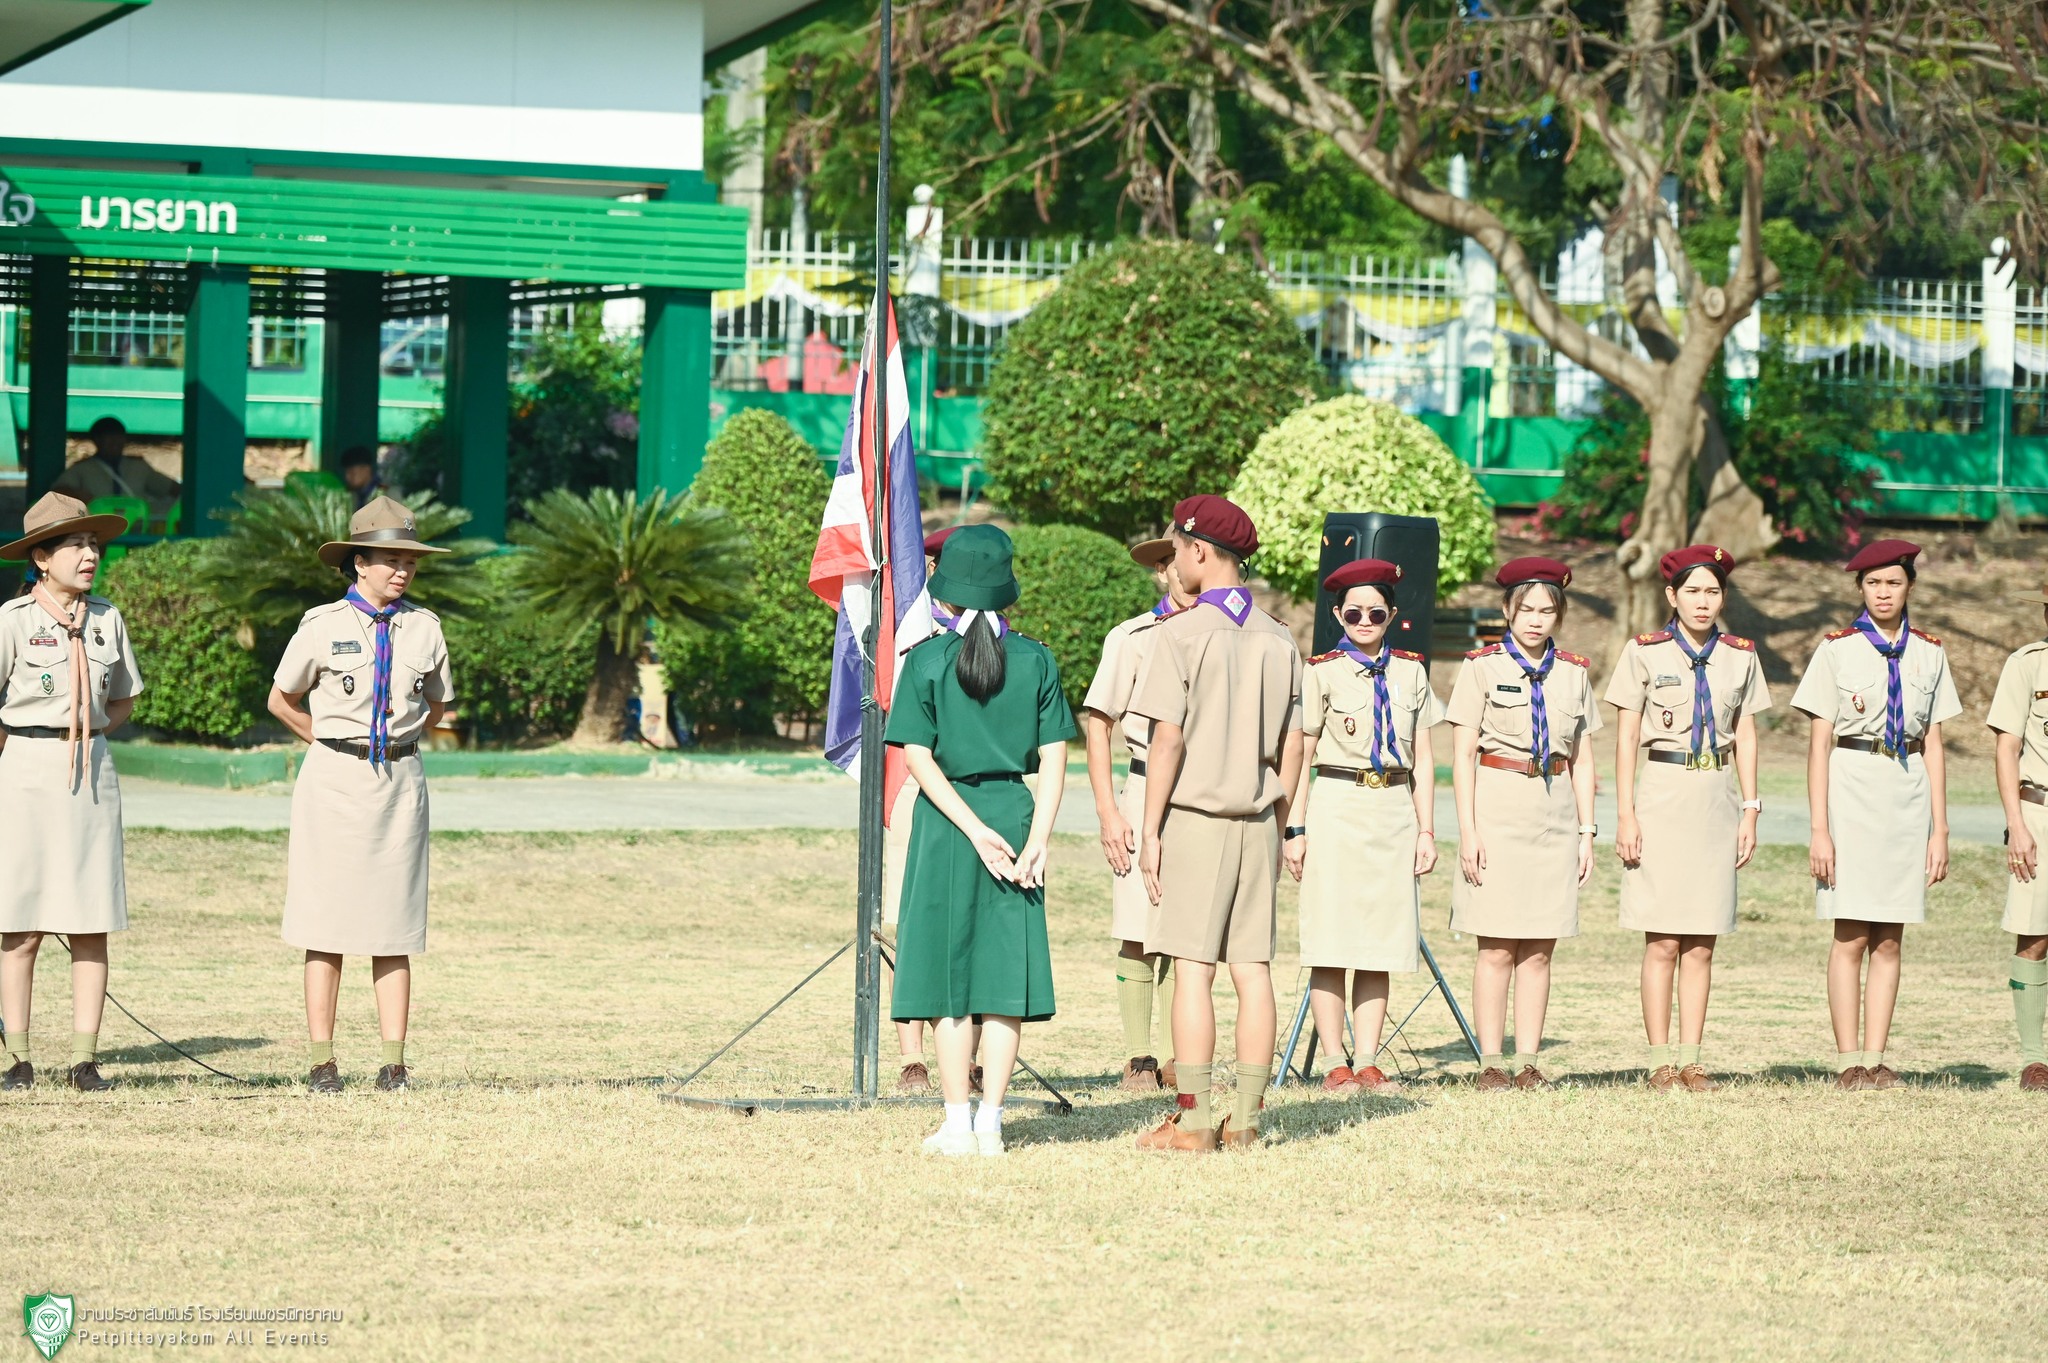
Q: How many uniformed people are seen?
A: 11